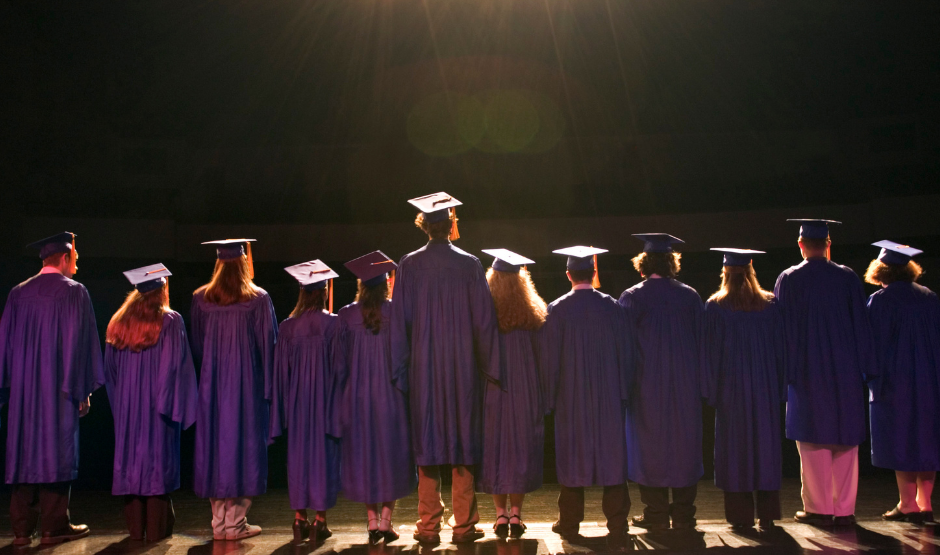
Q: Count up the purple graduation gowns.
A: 12